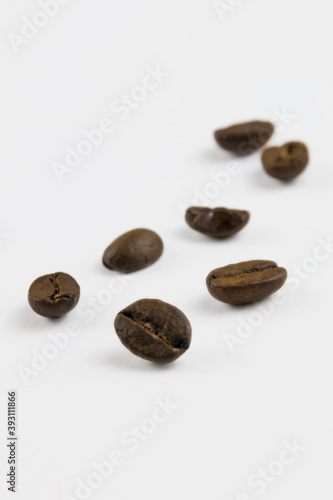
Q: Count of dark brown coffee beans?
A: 7